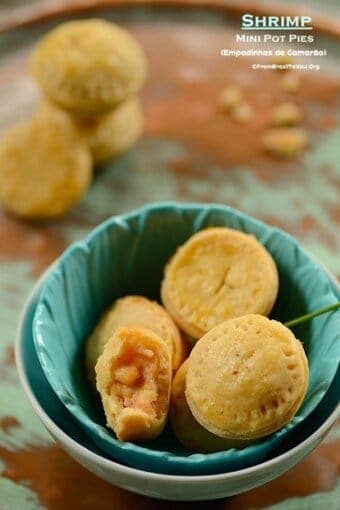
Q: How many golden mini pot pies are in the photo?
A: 8